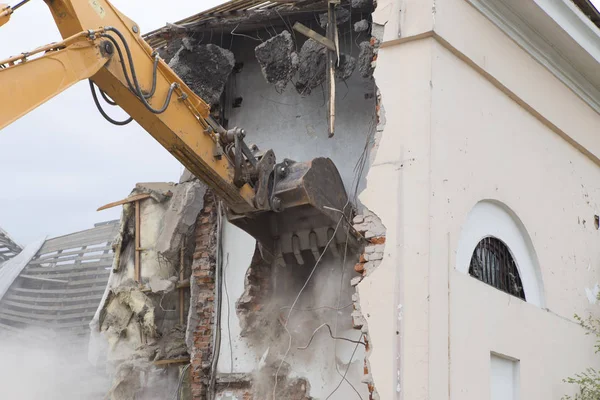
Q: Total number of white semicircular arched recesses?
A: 1